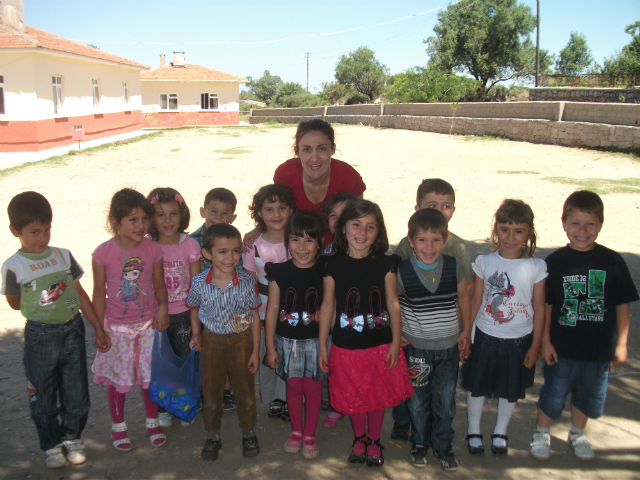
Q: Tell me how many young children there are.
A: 13